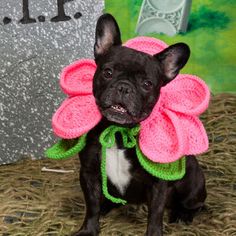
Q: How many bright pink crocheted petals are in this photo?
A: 6